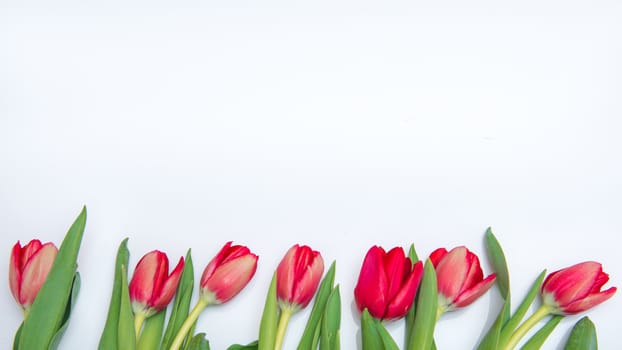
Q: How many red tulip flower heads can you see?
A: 7